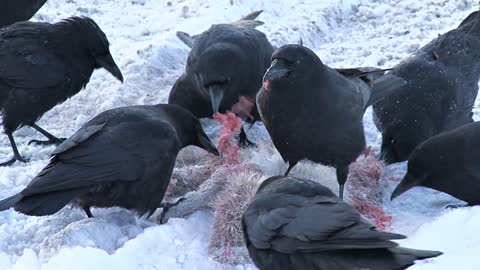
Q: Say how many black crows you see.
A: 8